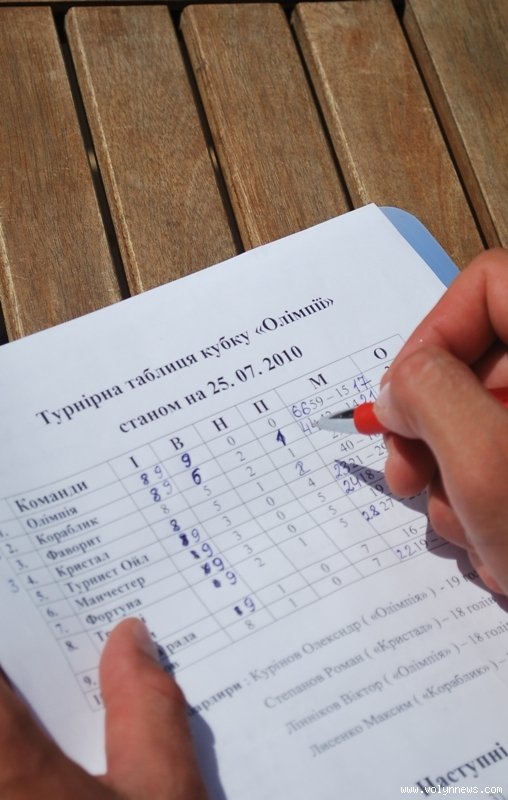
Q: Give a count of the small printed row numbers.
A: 10